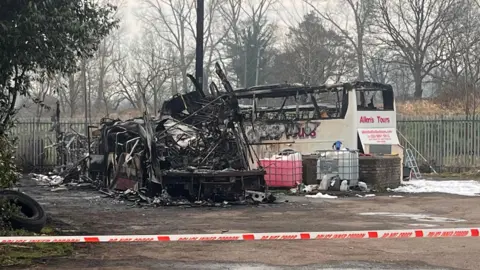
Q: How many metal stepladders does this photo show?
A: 1